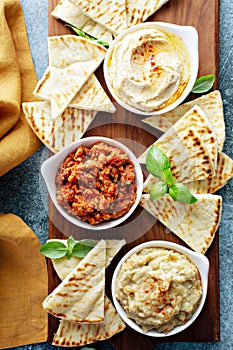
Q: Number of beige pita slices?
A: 13